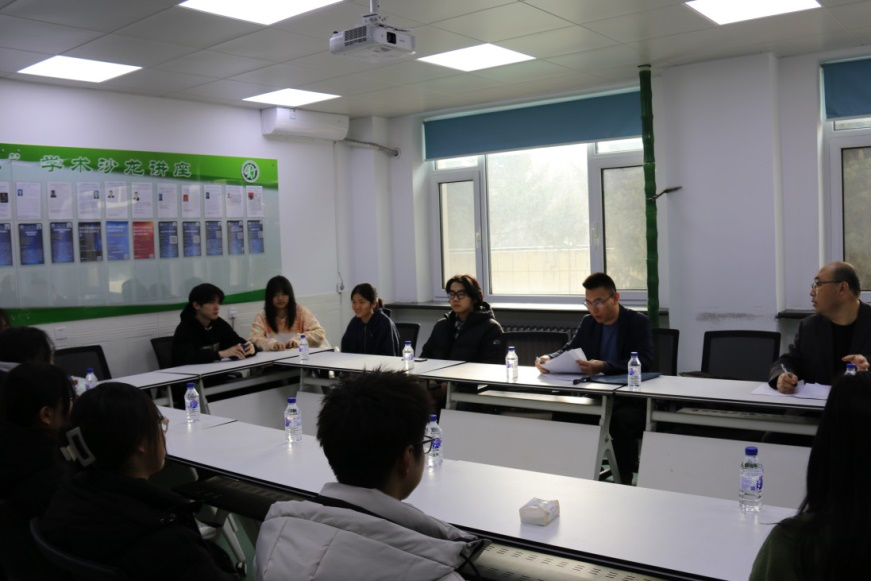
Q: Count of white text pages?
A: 11